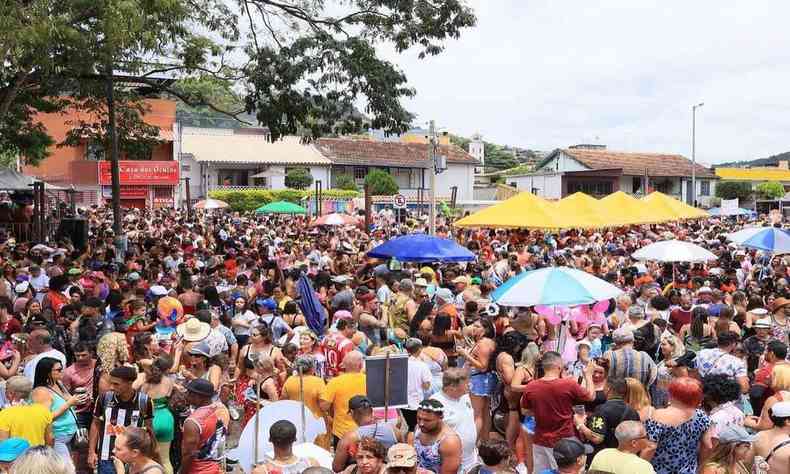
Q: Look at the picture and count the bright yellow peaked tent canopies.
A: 4